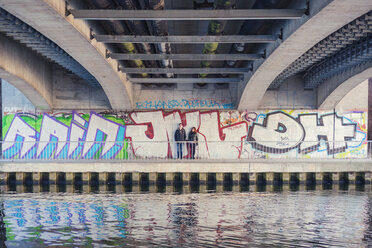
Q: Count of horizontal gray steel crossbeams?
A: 5